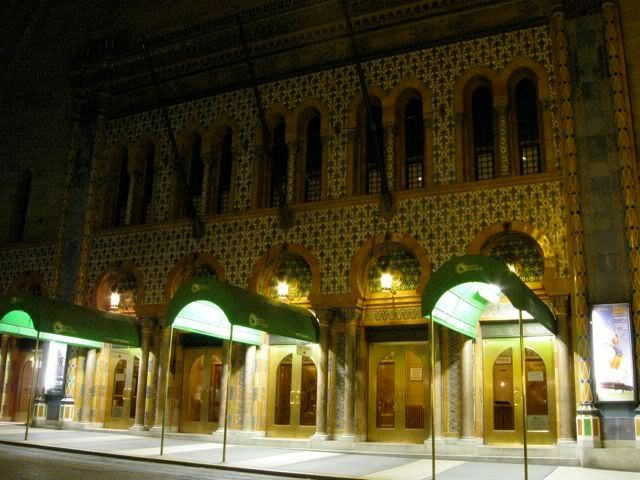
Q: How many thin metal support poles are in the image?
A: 5